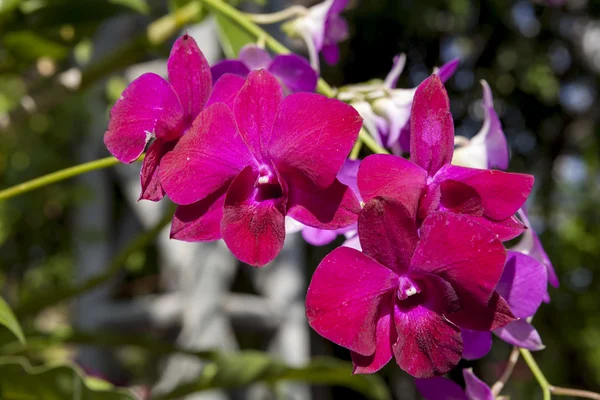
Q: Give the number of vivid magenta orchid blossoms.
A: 4